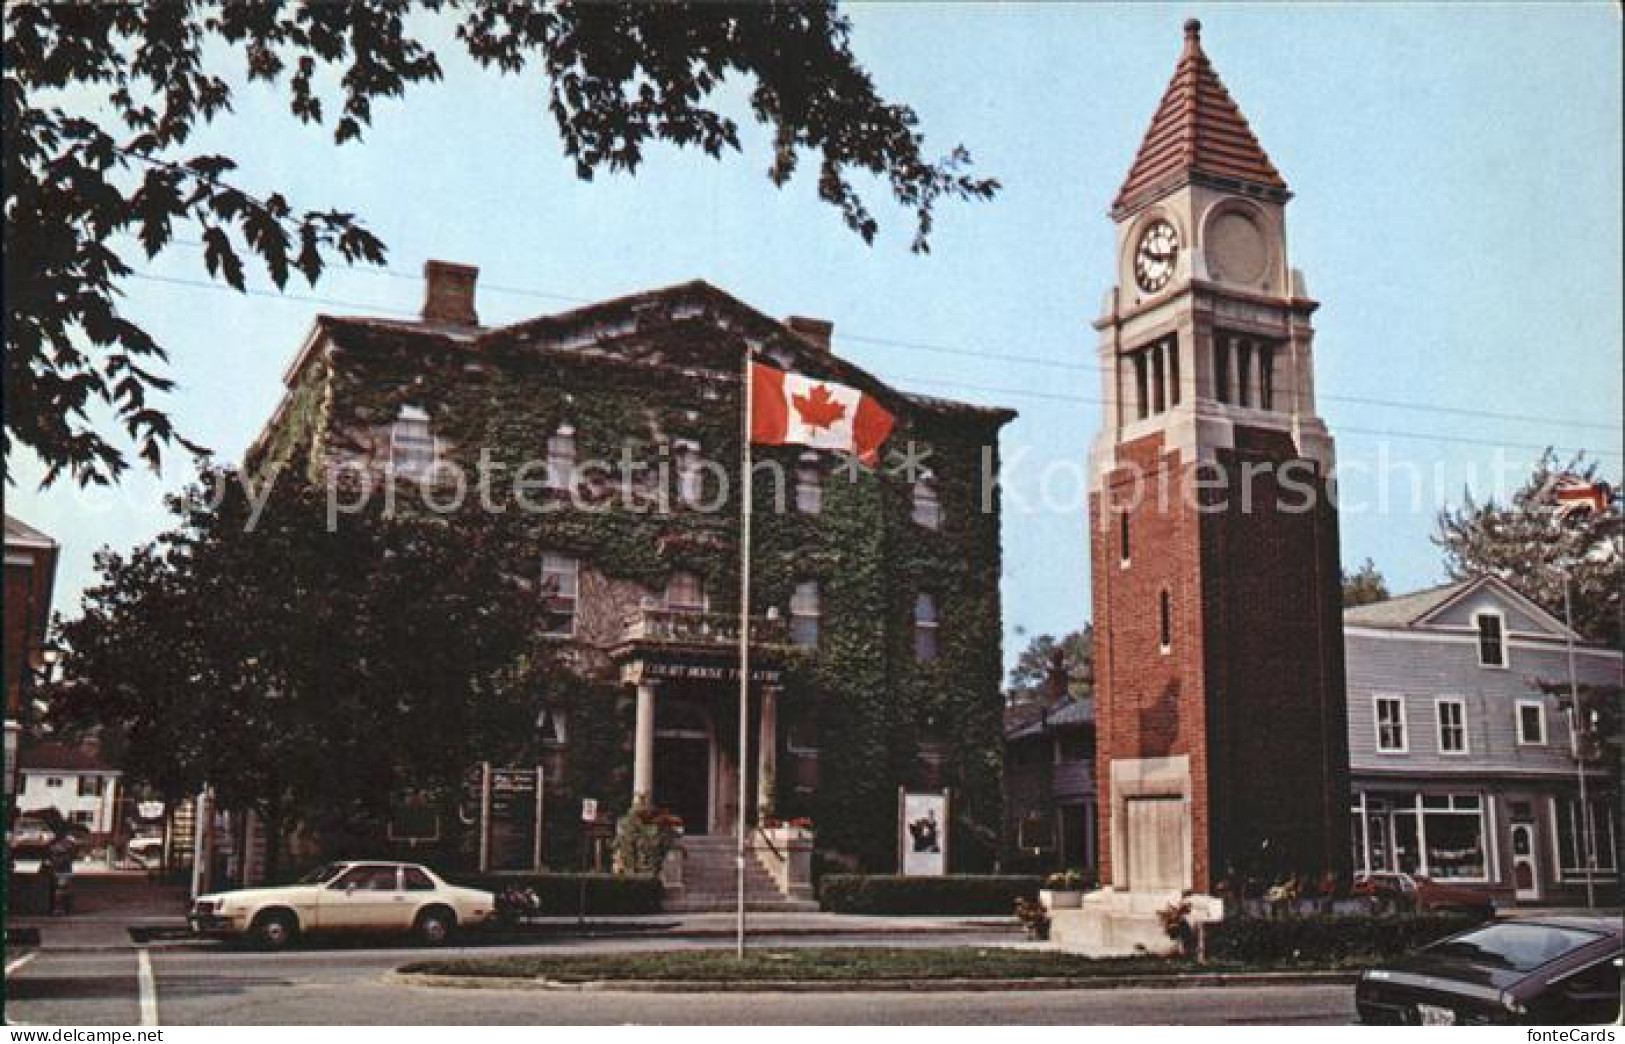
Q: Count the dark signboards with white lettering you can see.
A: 2